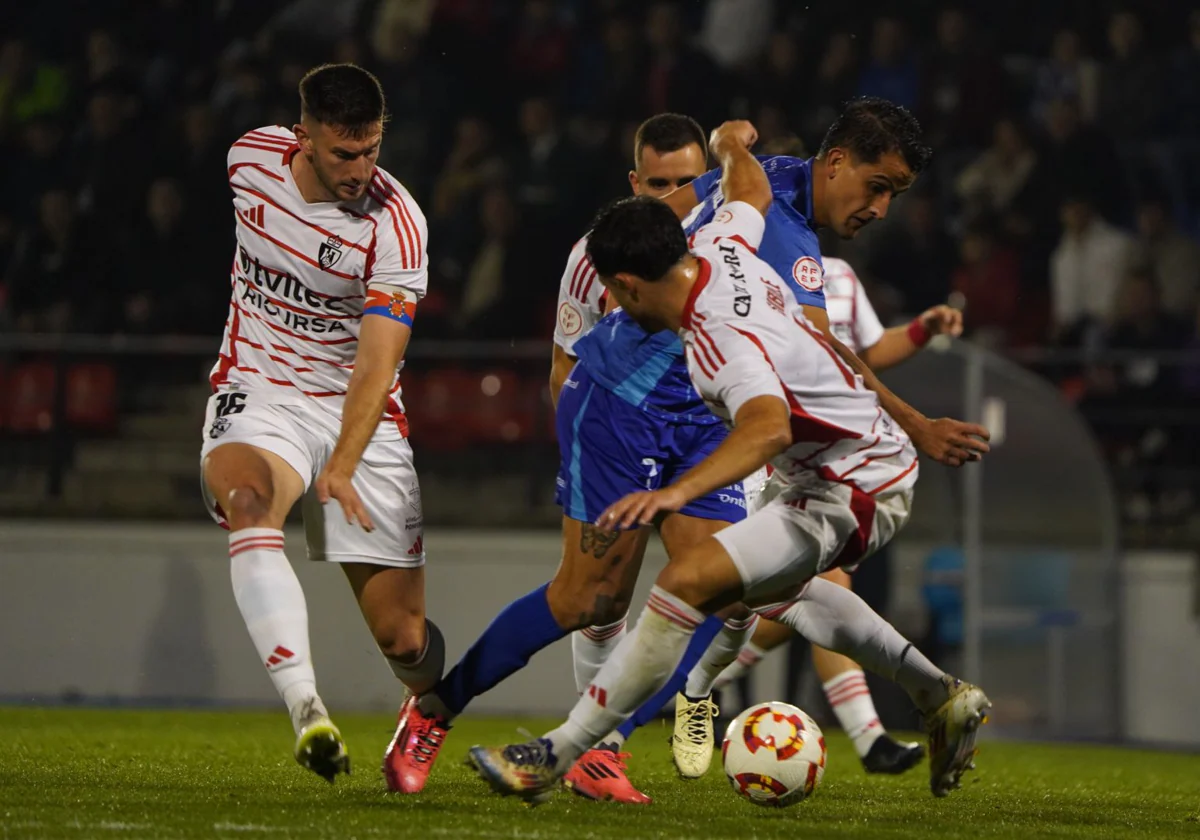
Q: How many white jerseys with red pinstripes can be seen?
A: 4